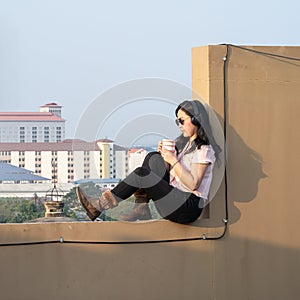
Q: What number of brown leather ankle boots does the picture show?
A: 2